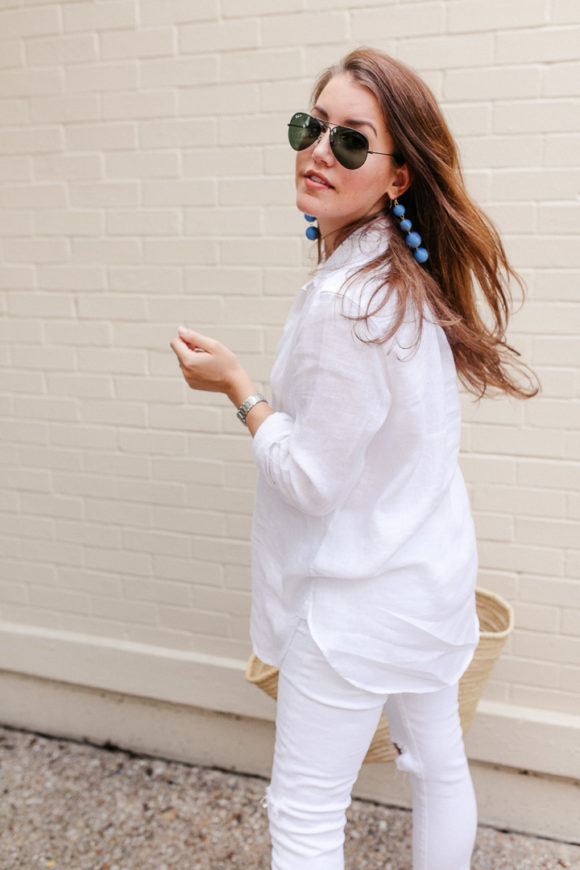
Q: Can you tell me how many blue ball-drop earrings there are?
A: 2